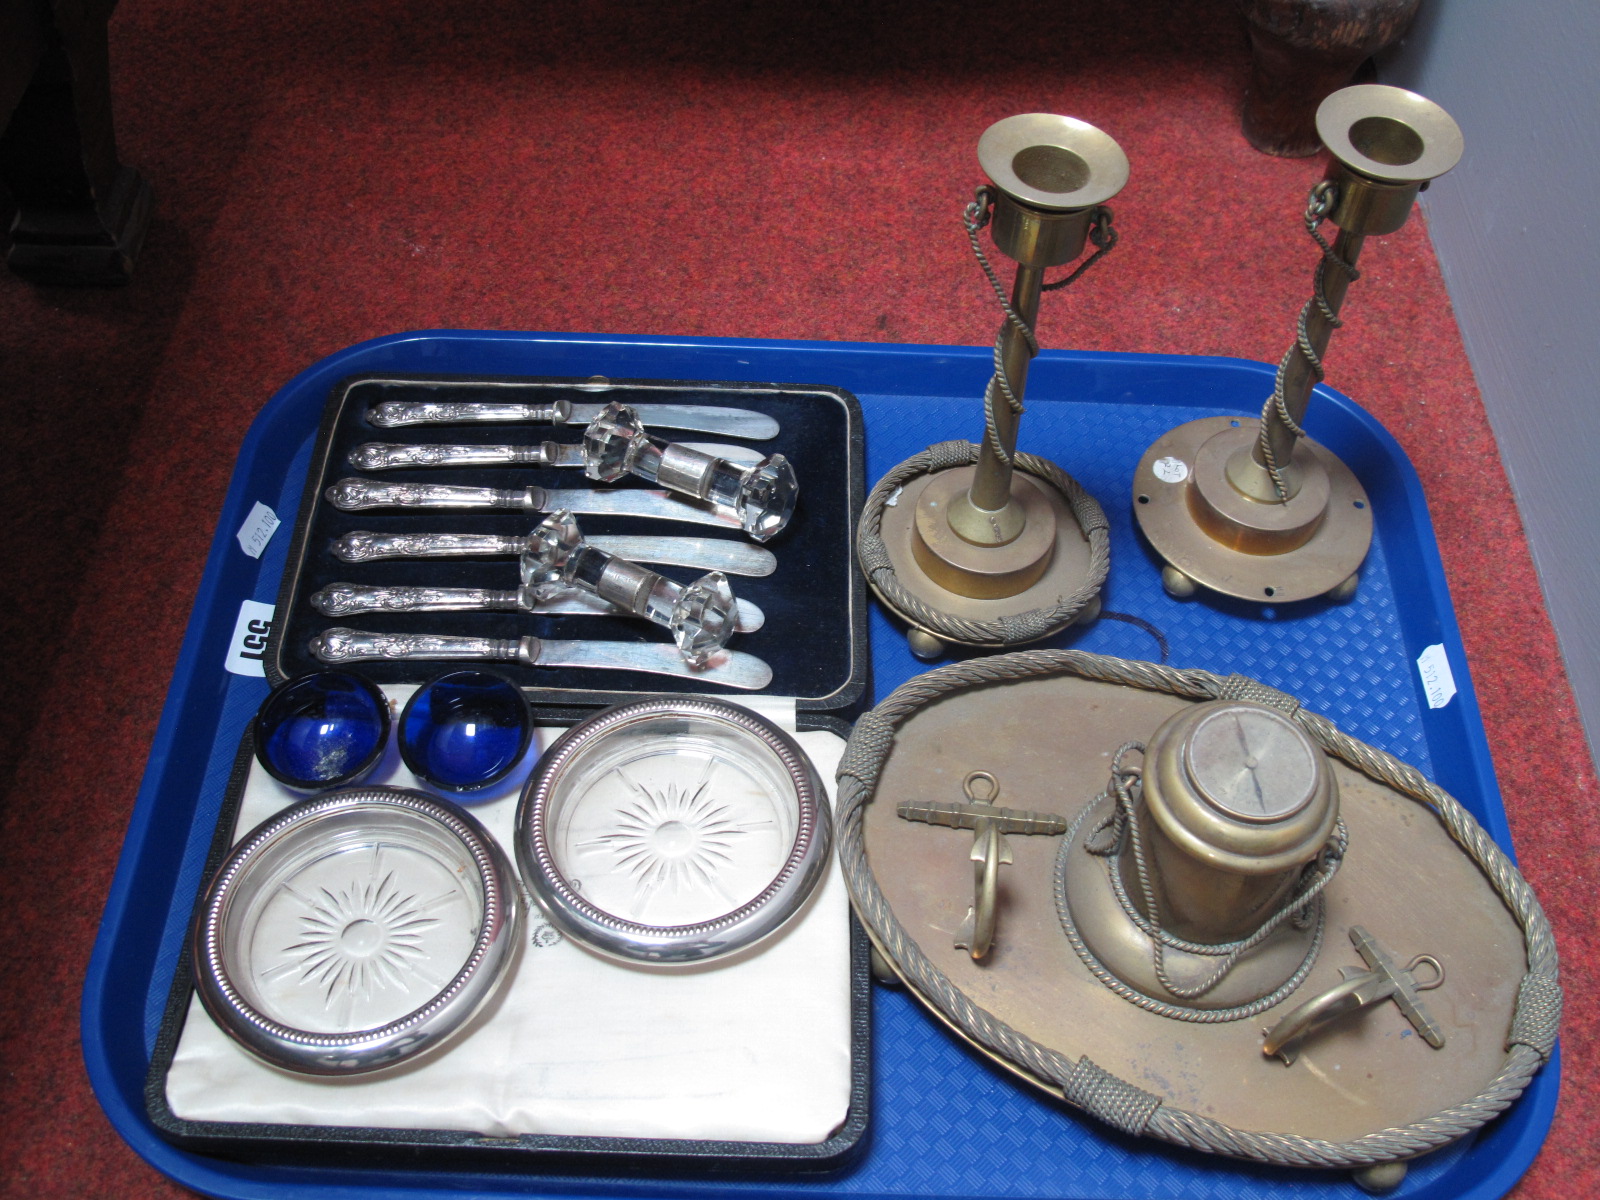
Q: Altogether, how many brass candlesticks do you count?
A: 2